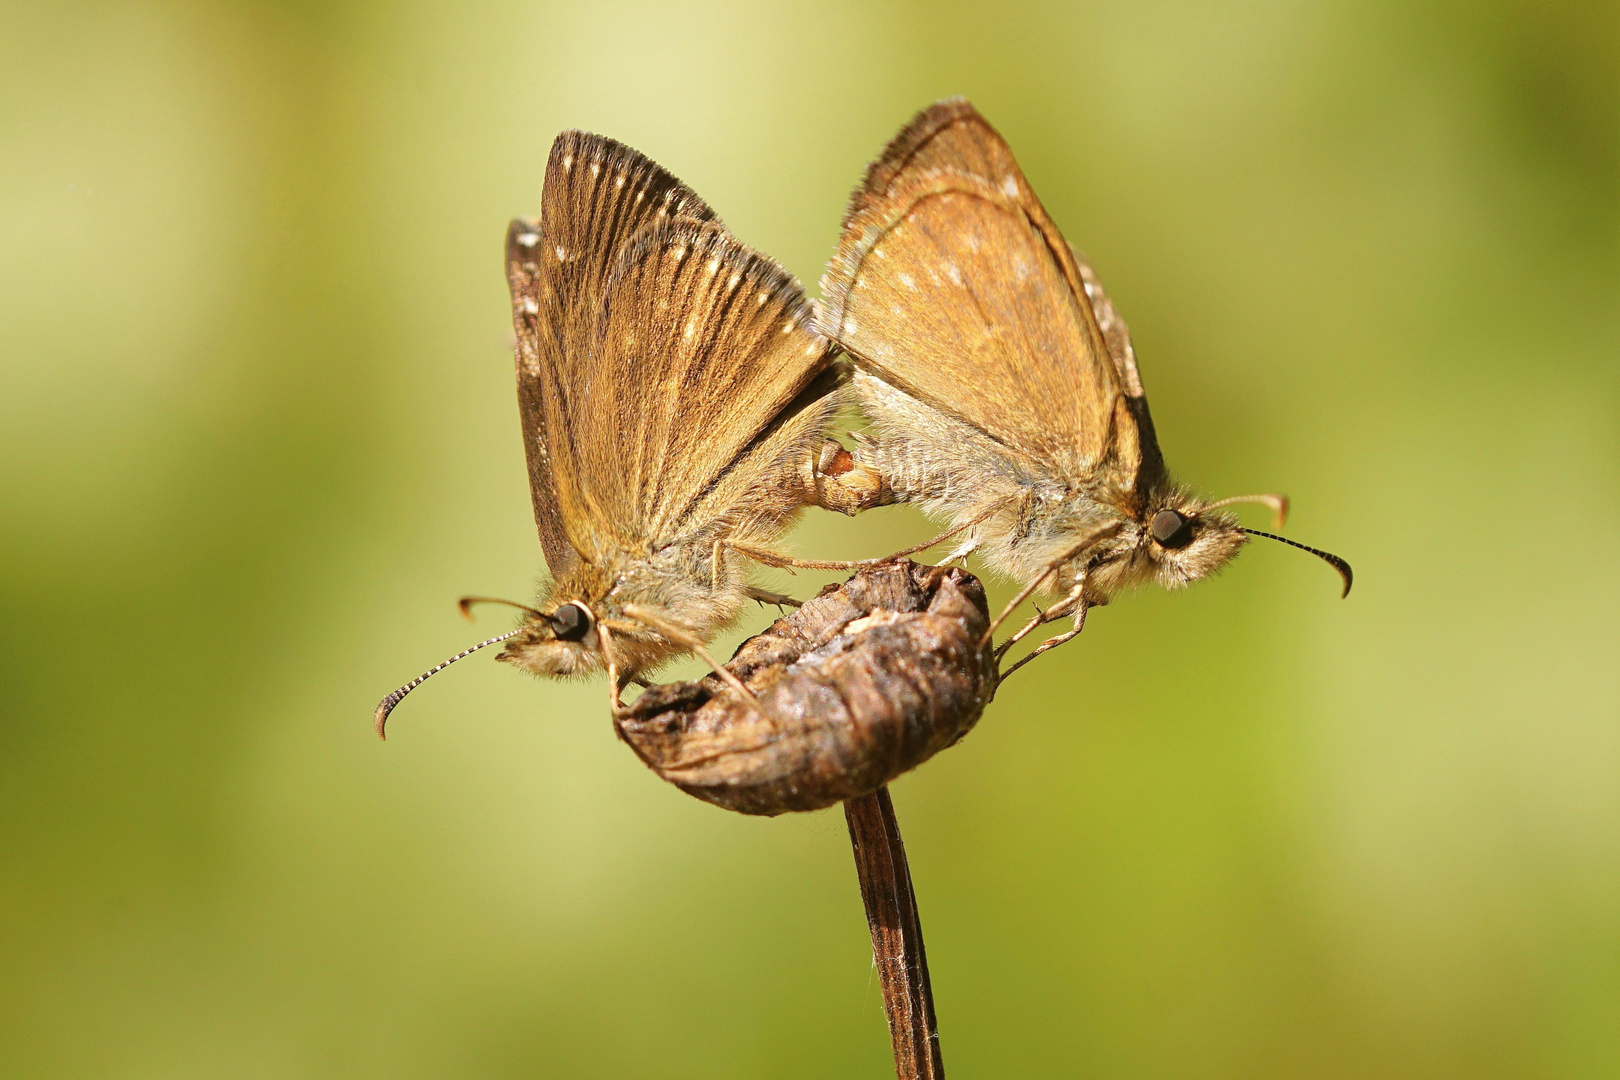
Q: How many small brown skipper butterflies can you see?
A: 2